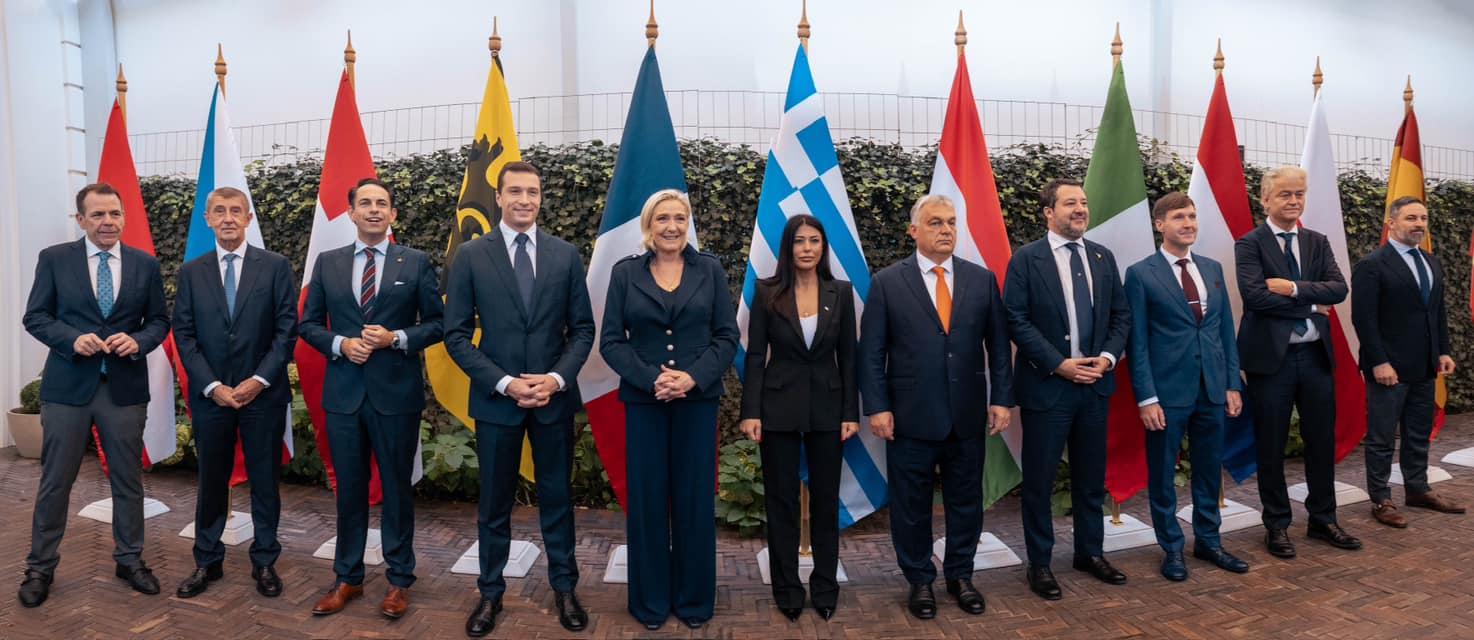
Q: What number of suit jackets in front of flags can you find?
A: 11